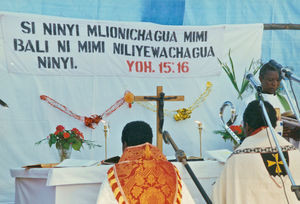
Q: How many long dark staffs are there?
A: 1